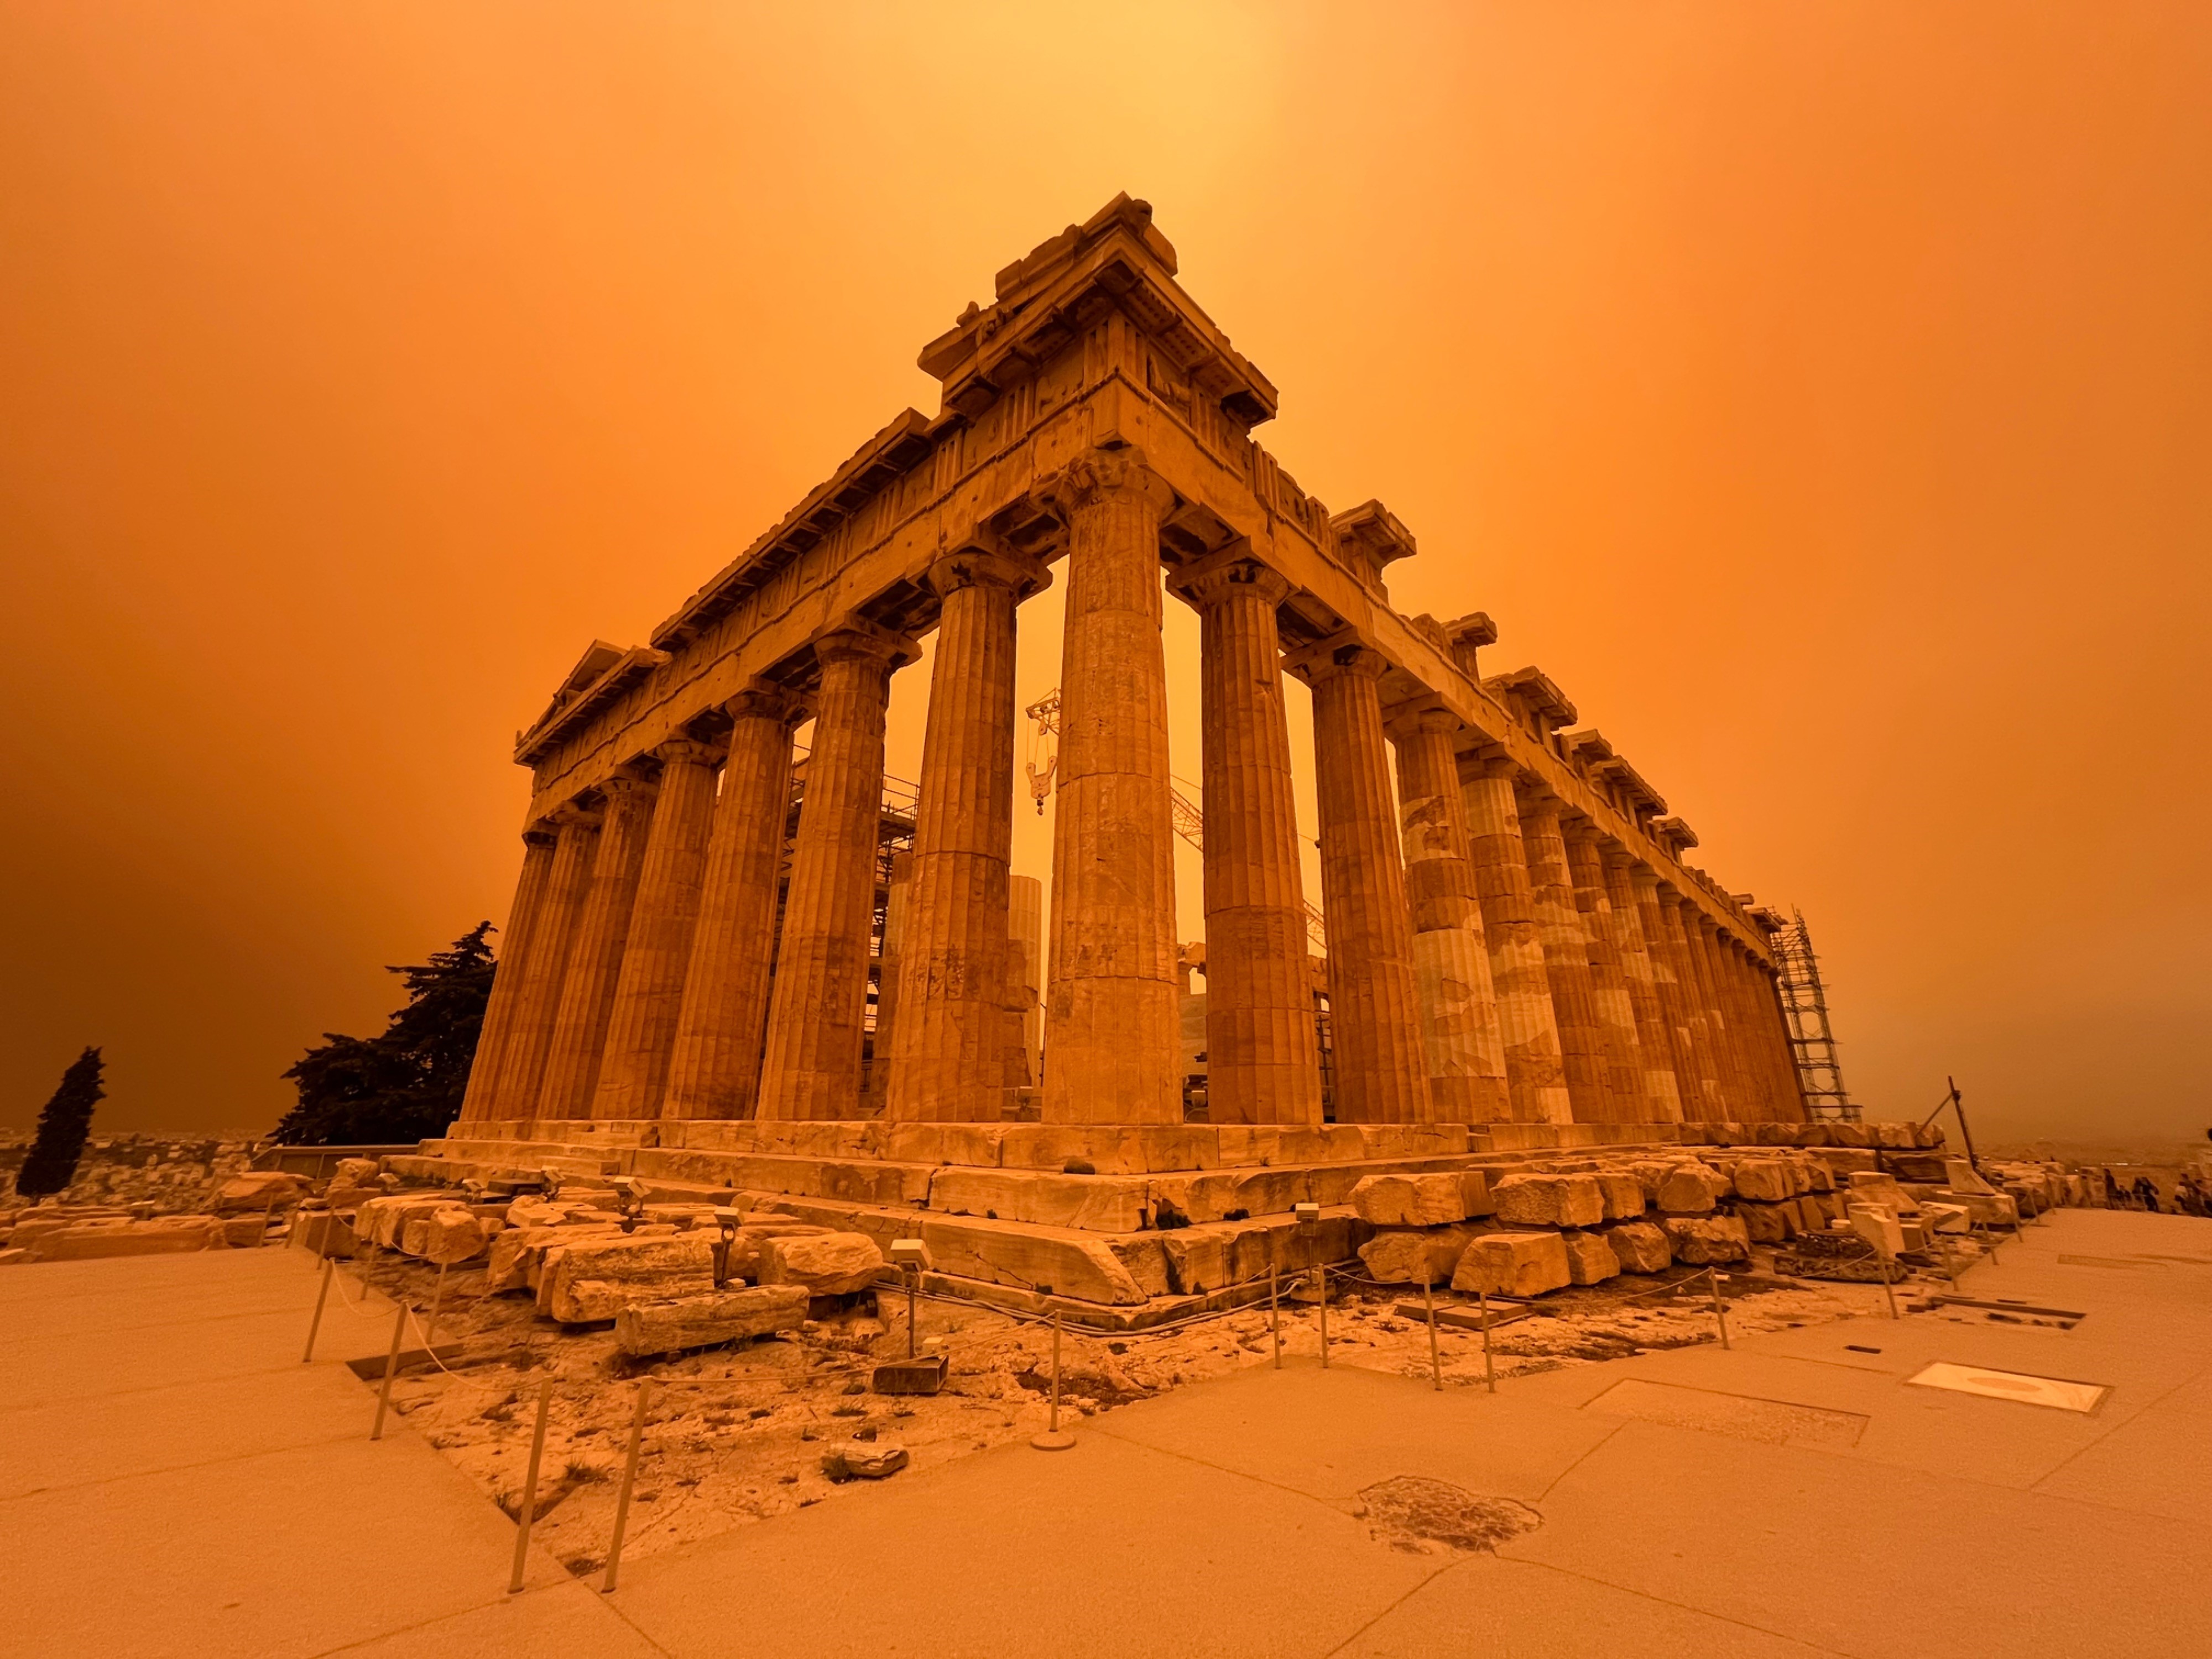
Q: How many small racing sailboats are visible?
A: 0